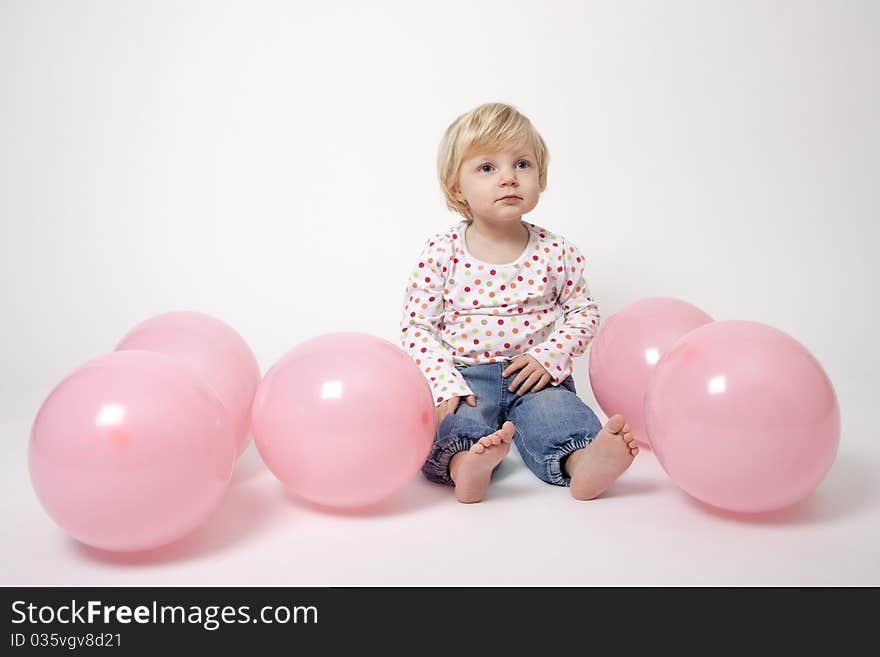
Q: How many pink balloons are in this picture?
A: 5